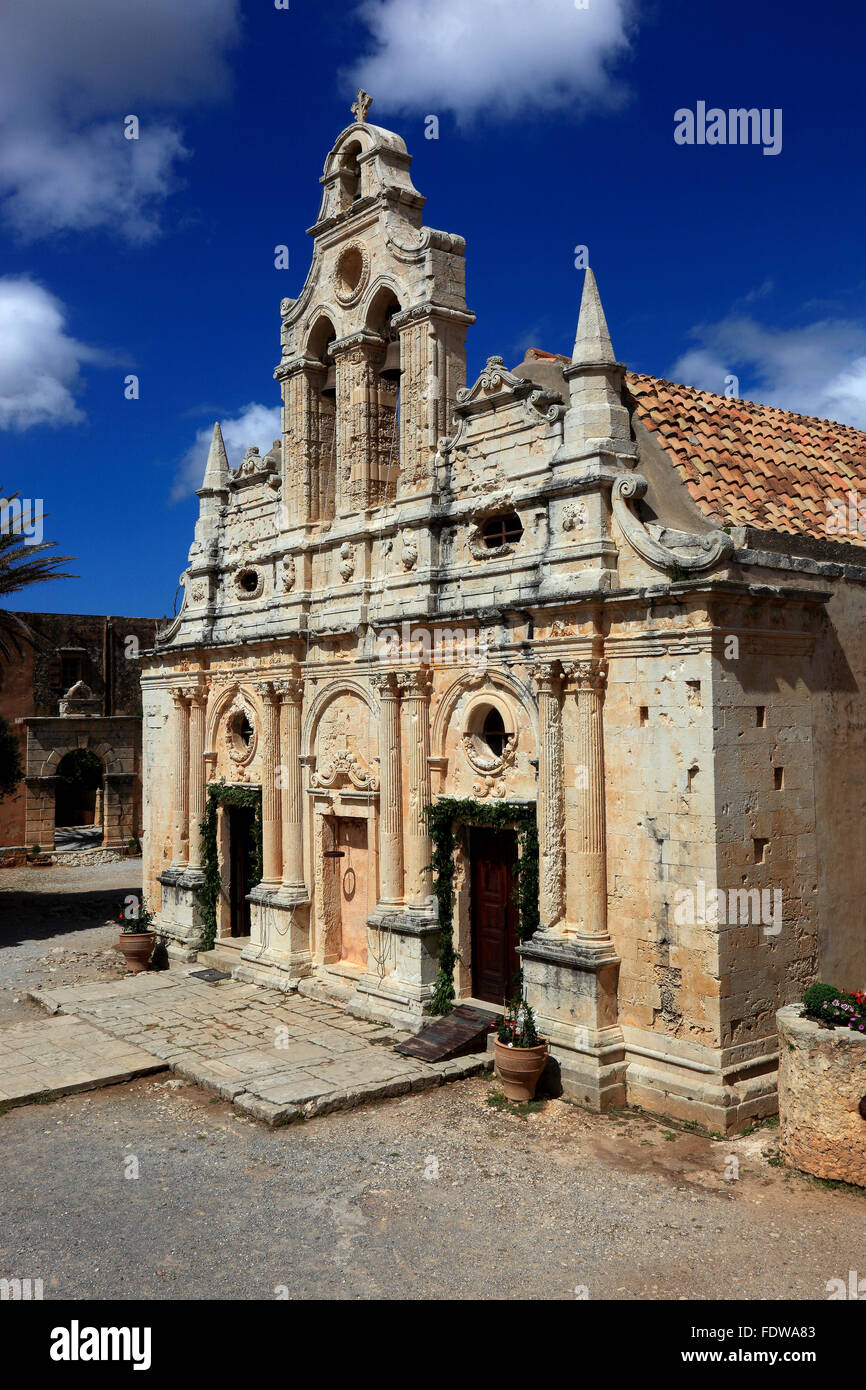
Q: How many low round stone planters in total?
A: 1